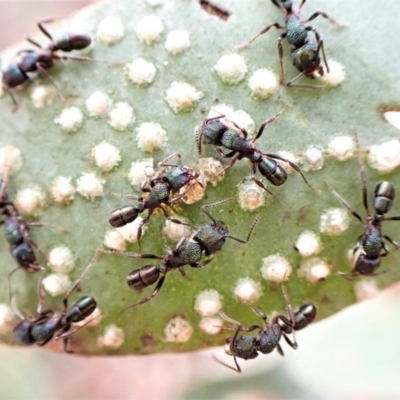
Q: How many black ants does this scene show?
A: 9